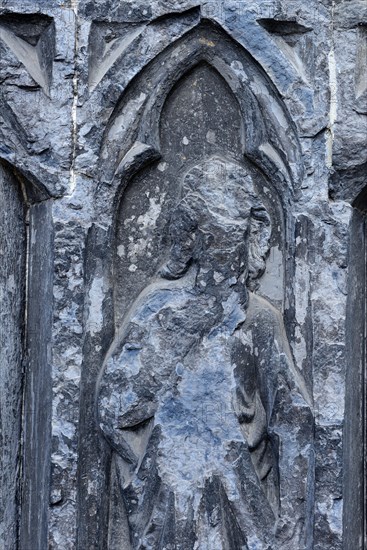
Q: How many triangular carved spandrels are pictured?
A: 4